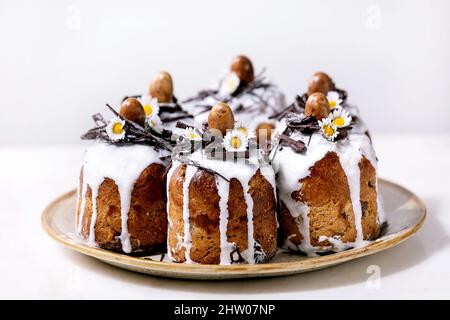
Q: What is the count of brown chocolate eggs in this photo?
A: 7